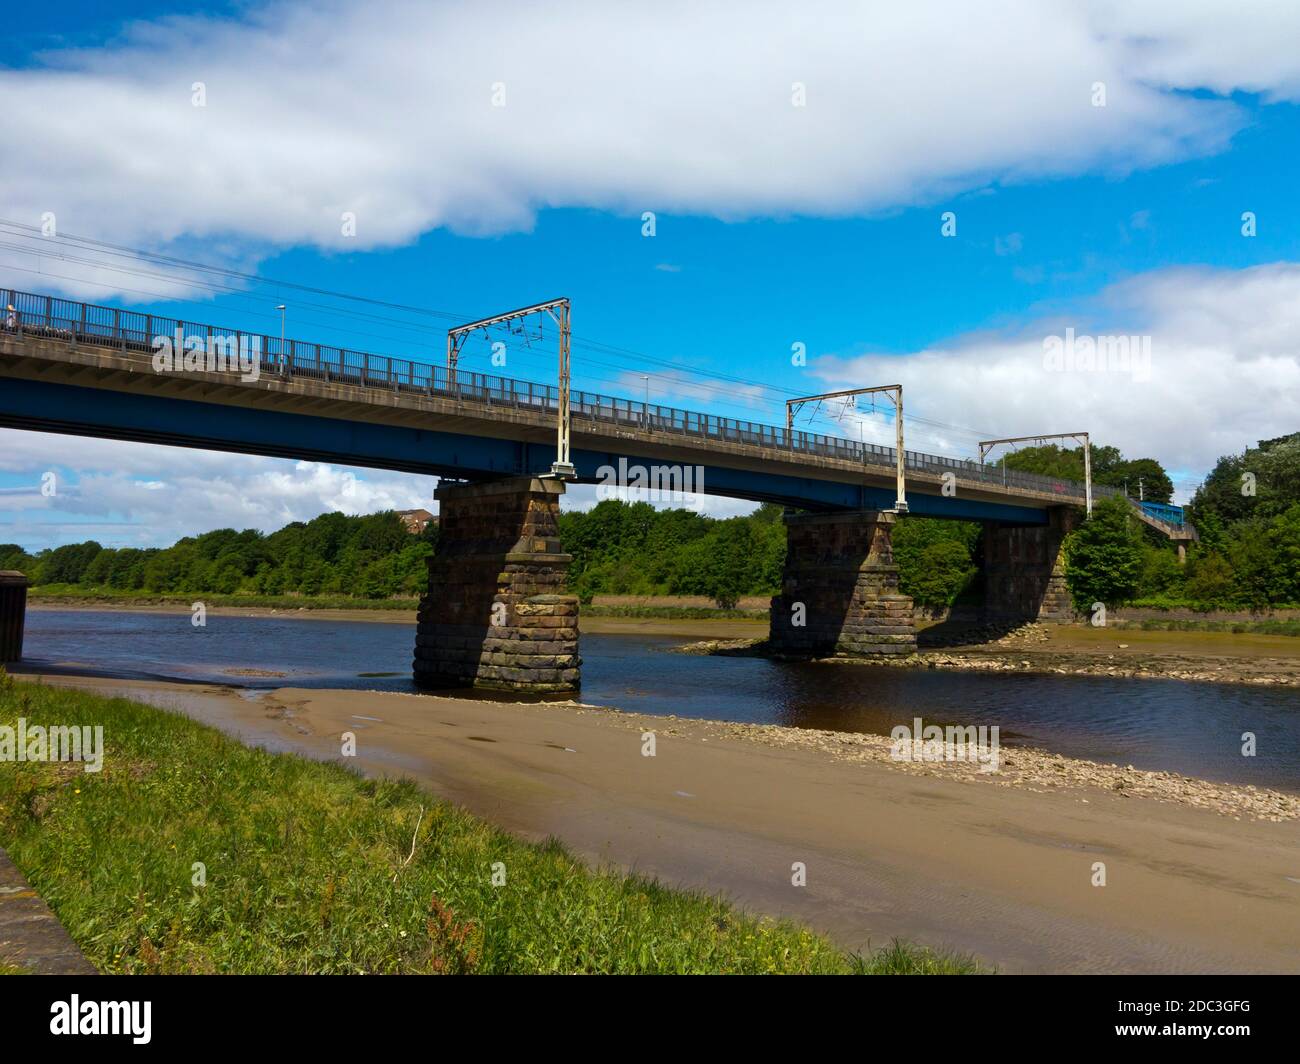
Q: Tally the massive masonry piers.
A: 3